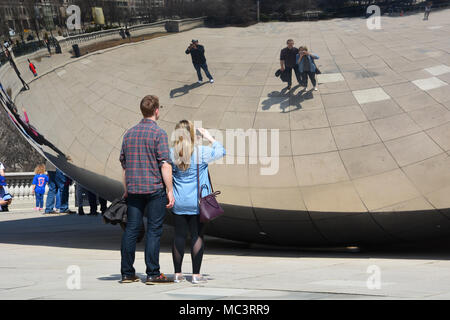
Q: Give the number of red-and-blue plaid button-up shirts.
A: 1